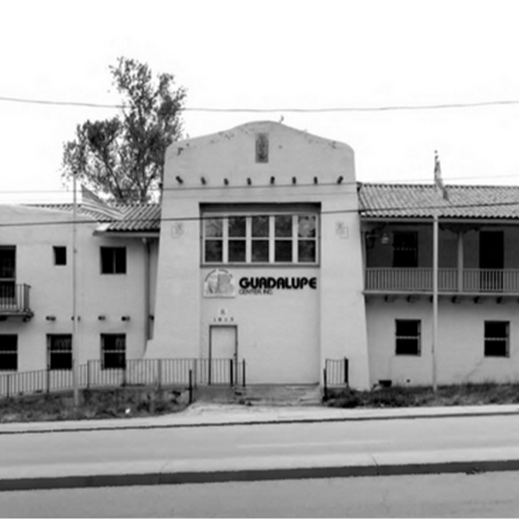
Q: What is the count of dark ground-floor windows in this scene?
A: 5